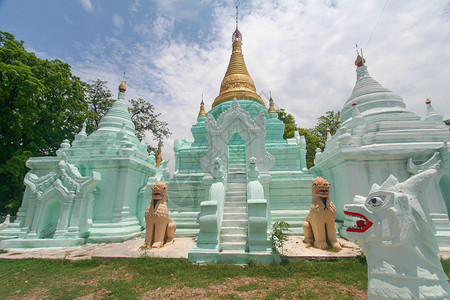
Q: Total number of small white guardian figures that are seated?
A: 2